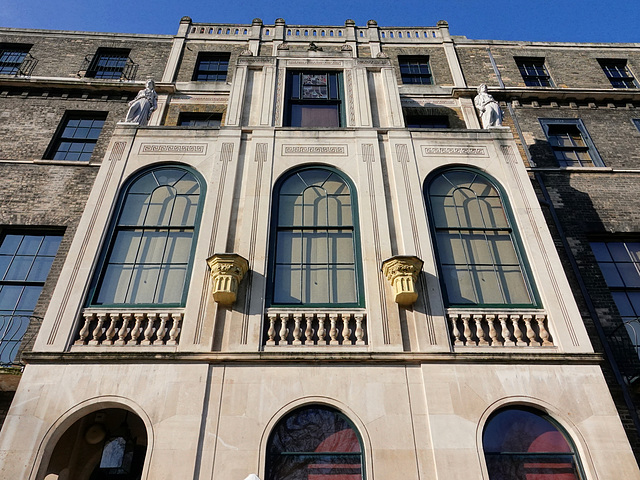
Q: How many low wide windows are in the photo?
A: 2